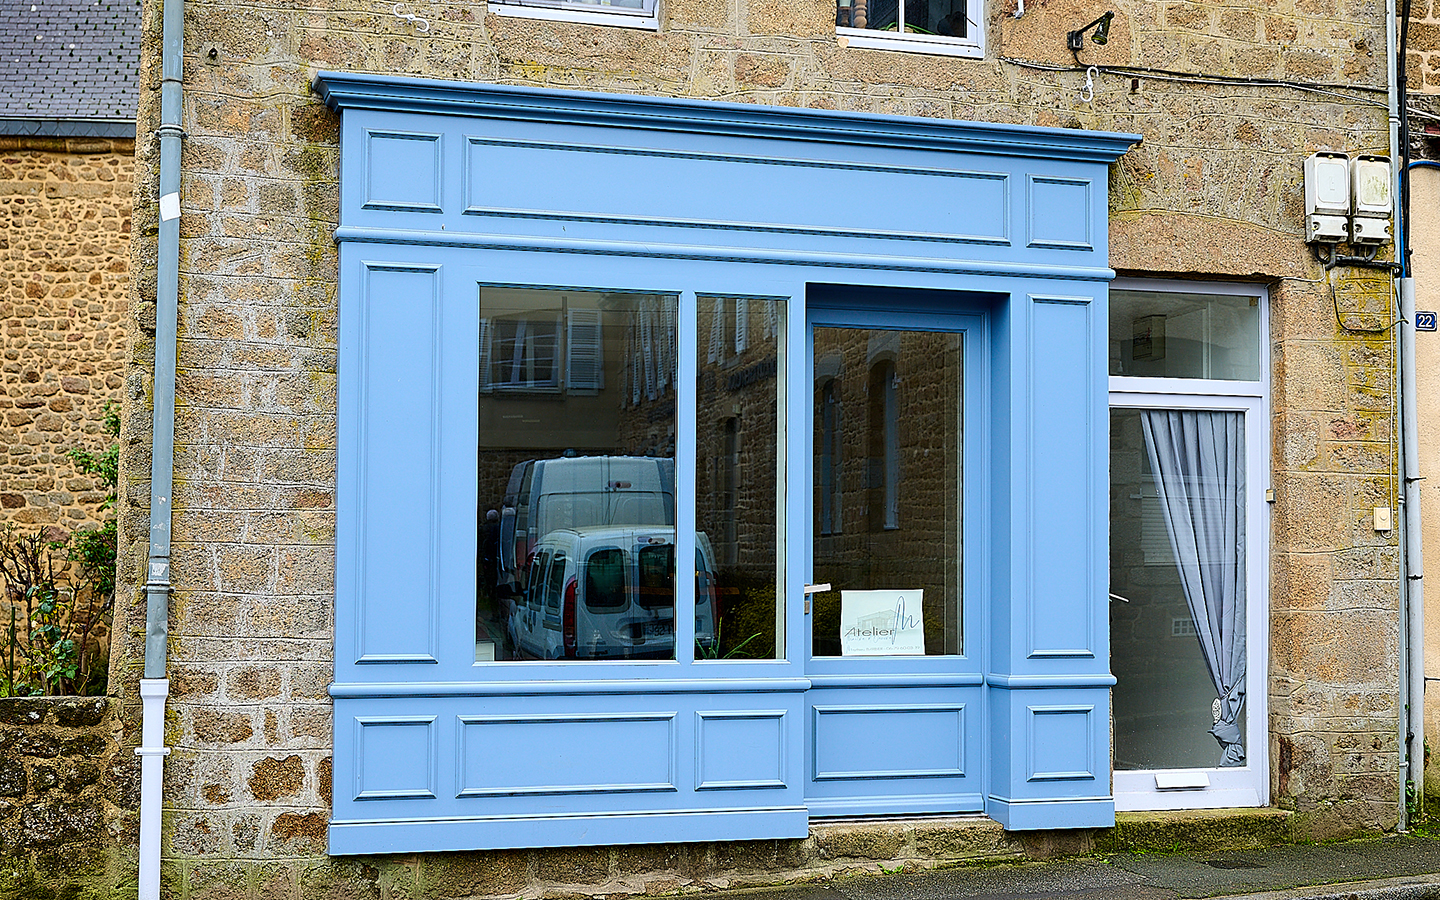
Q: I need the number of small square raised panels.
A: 5